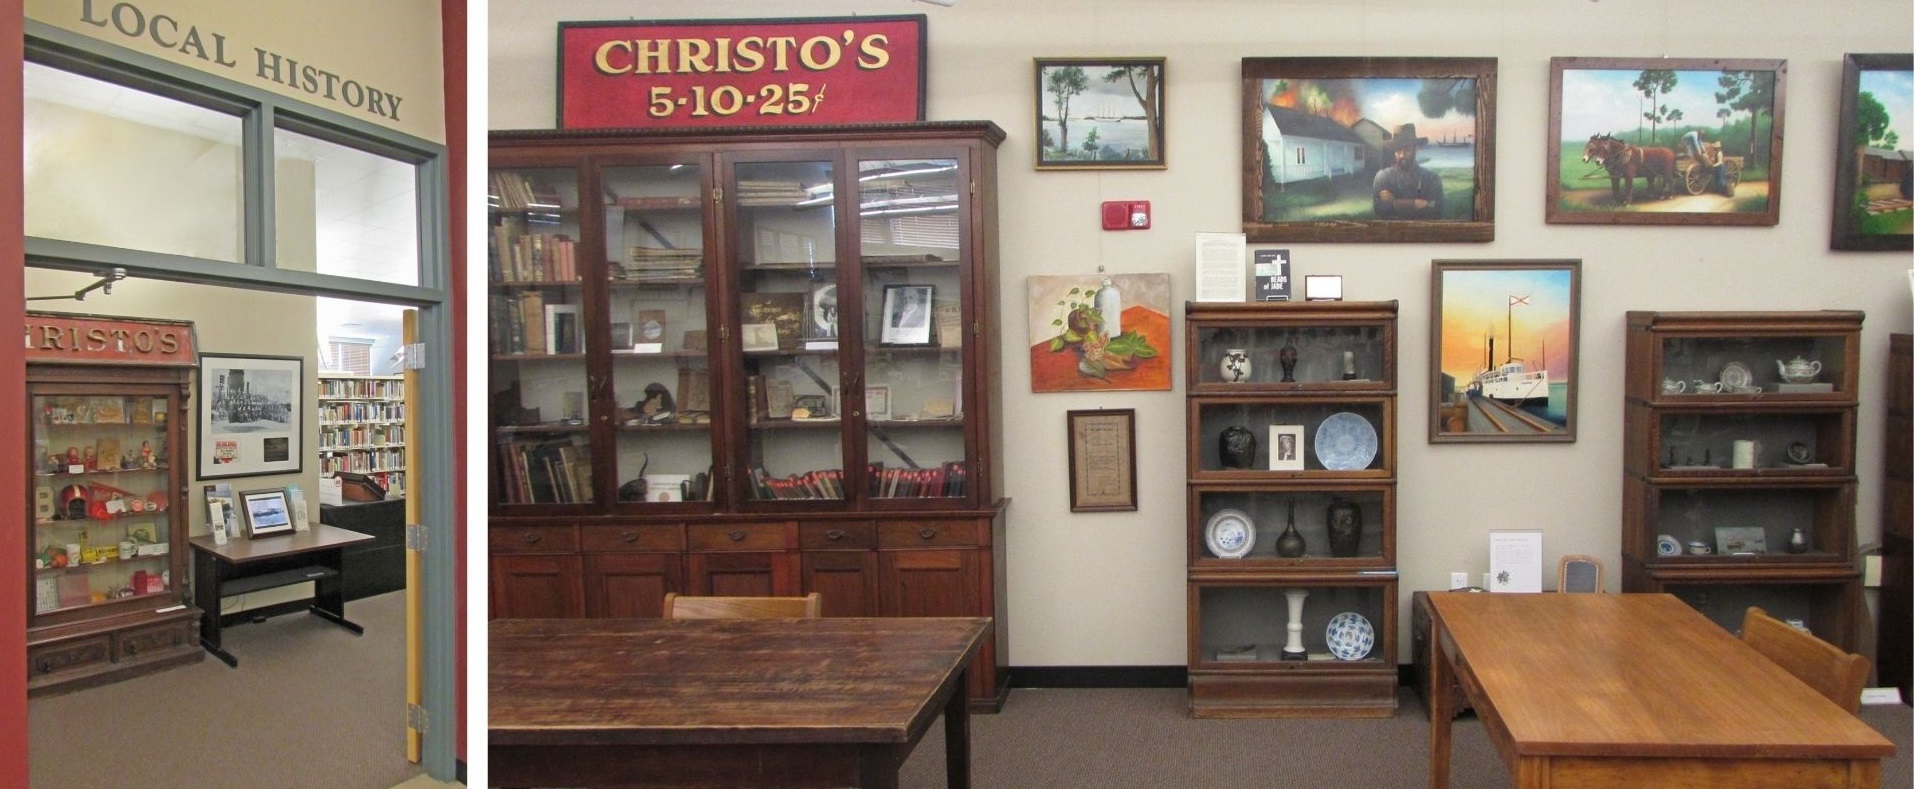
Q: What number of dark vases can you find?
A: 4